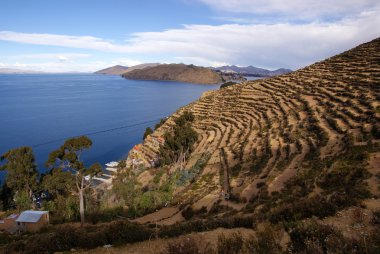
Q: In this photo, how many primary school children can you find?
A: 0